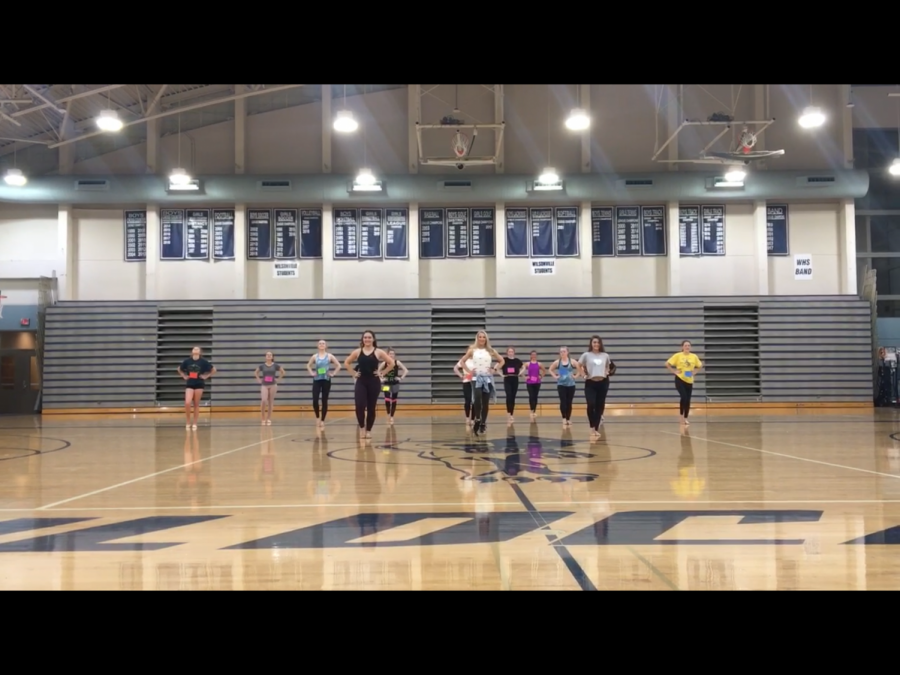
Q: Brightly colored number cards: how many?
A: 9